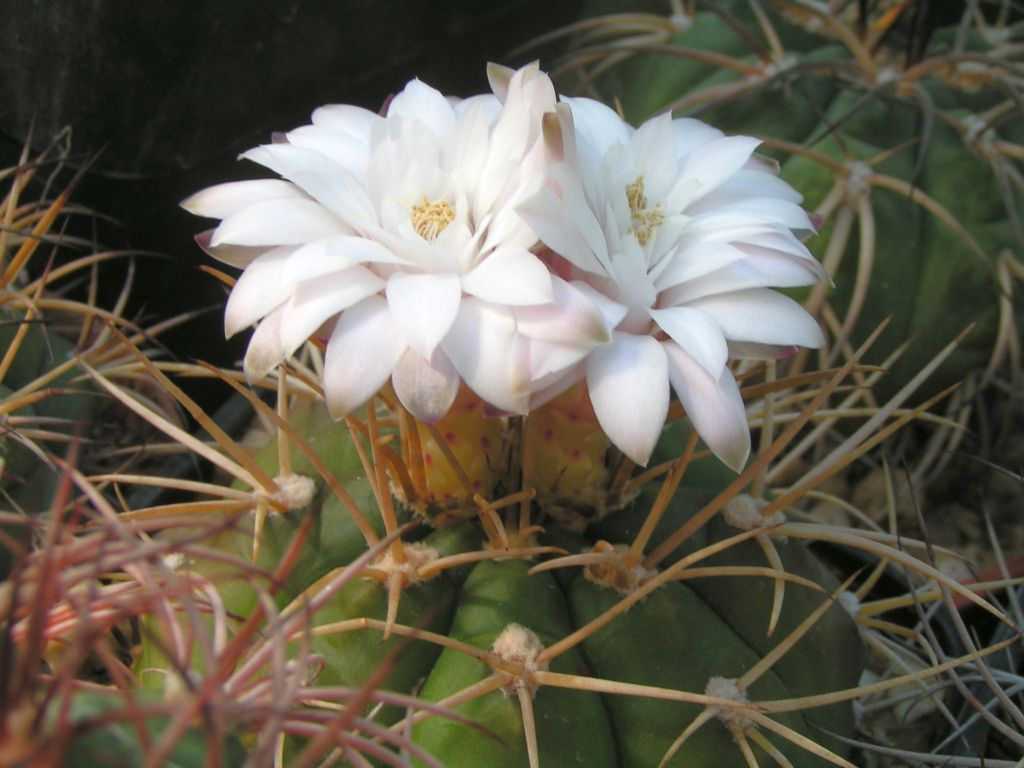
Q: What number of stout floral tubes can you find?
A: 2